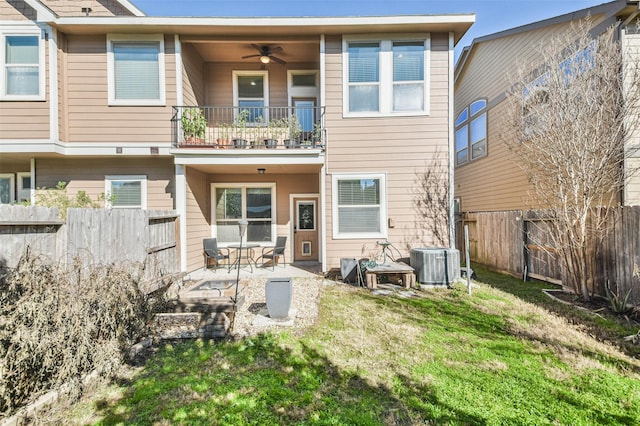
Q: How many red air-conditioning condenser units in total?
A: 0